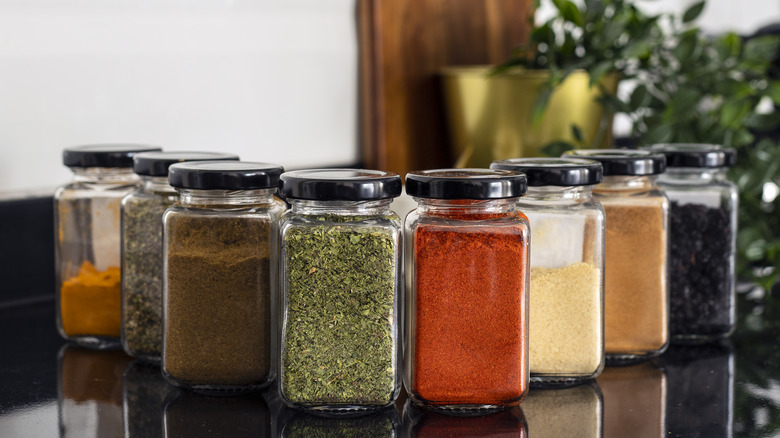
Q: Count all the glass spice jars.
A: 8